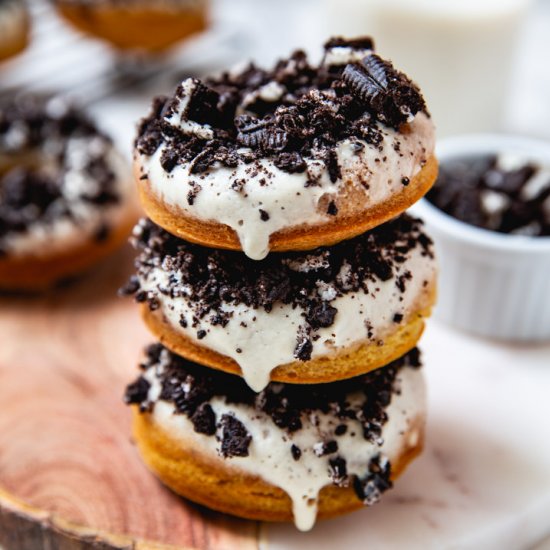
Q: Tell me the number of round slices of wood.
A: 1